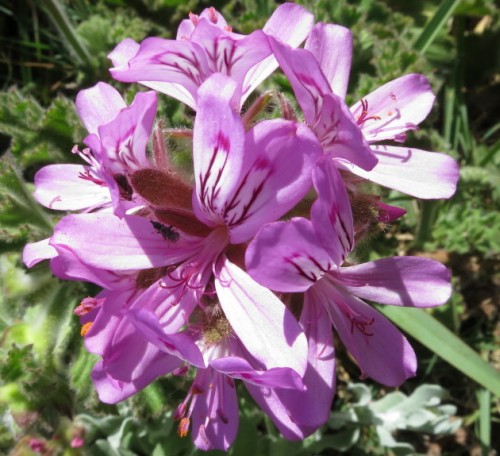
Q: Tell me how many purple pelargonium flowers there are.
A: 7